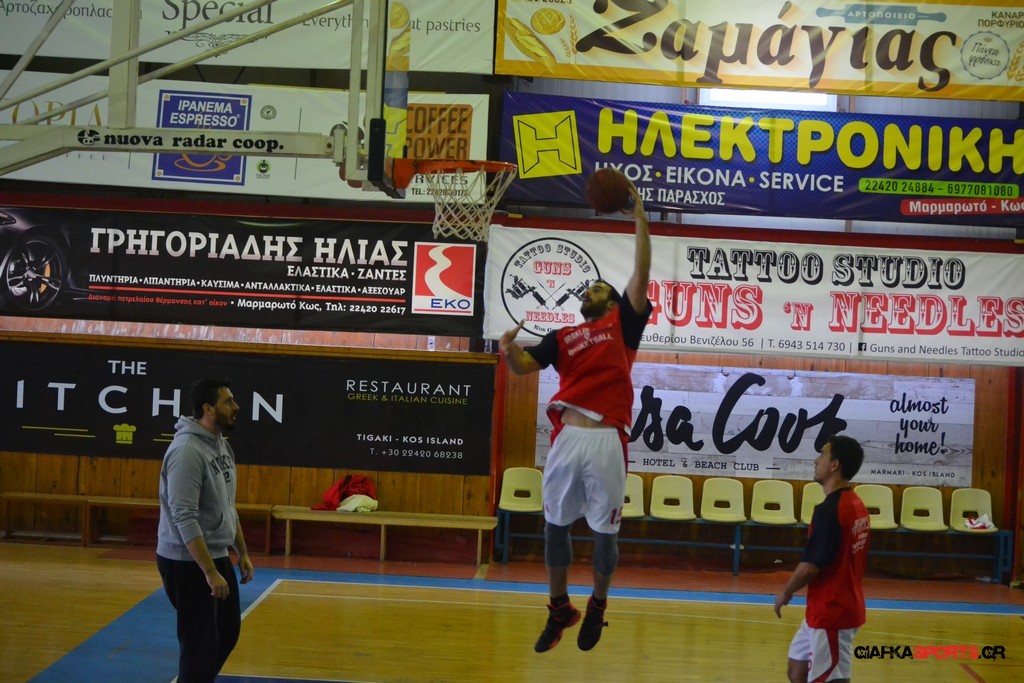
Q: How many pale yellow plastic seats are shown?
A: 9